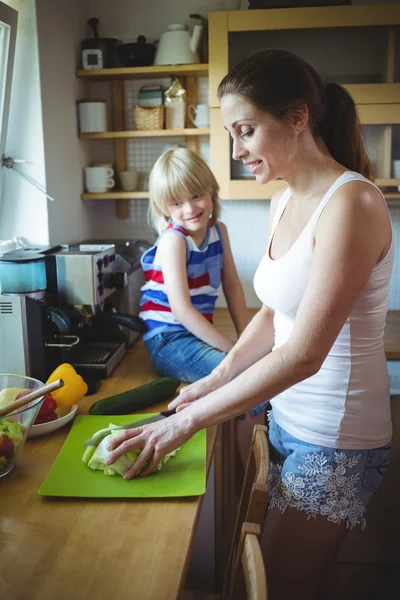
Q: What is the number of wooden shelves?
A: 3